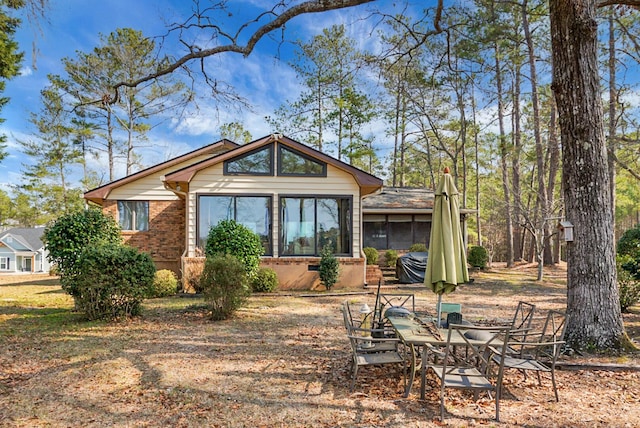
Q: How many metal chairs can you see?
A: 6